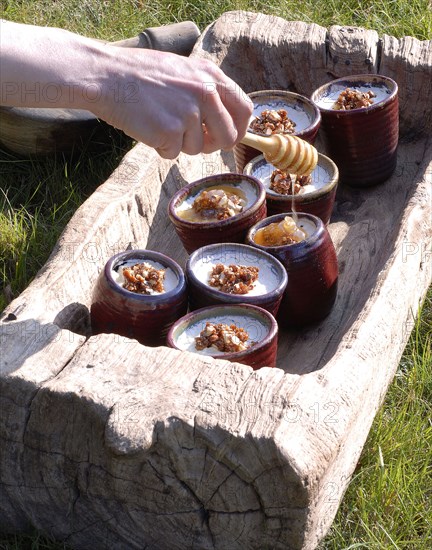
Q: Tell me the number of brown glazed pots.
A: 8